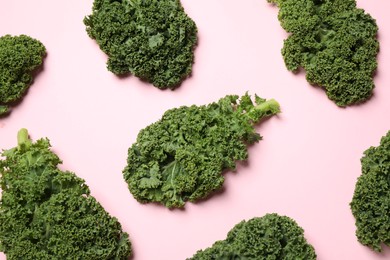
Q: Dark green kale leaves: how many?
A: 7